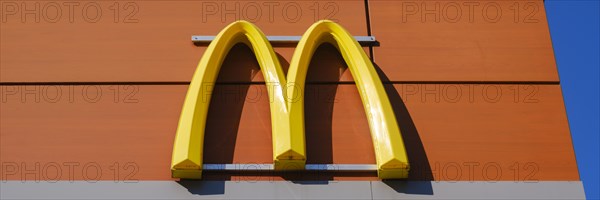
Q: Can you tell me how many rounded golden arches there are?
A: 2